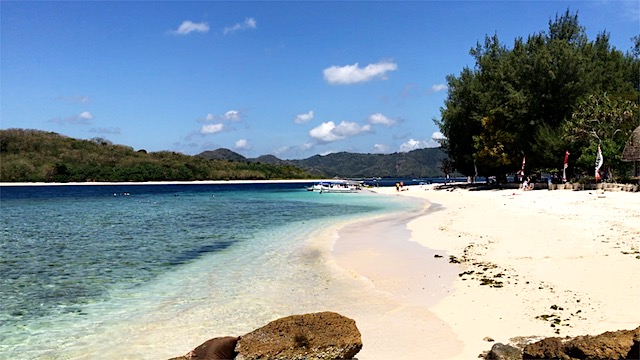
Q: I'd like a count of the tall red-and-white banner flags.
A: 3